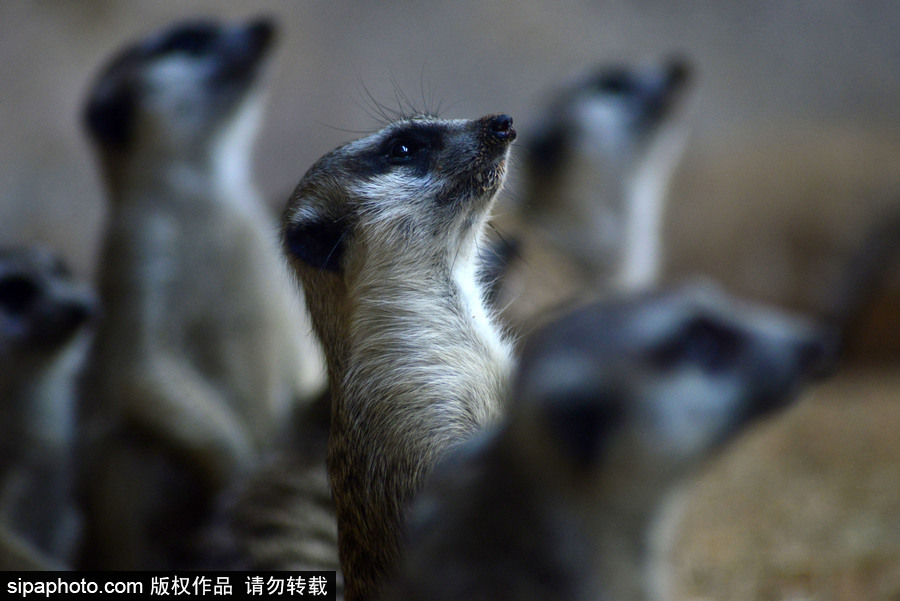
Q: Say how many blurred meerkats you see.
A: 4